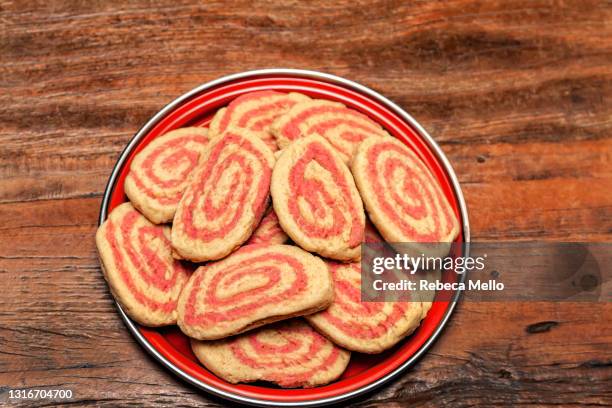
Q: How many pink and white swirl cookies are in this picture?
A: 11